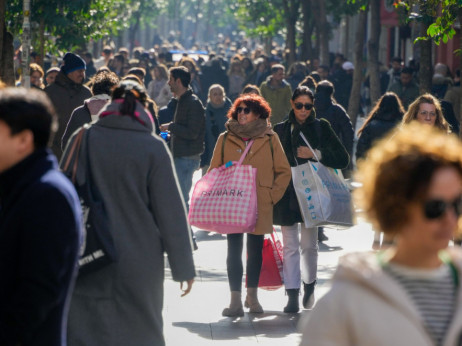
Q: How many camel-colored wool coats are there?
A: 1